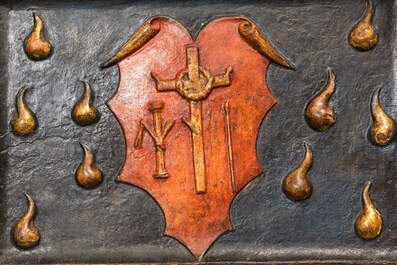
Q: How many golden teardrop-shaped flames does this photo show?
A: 10